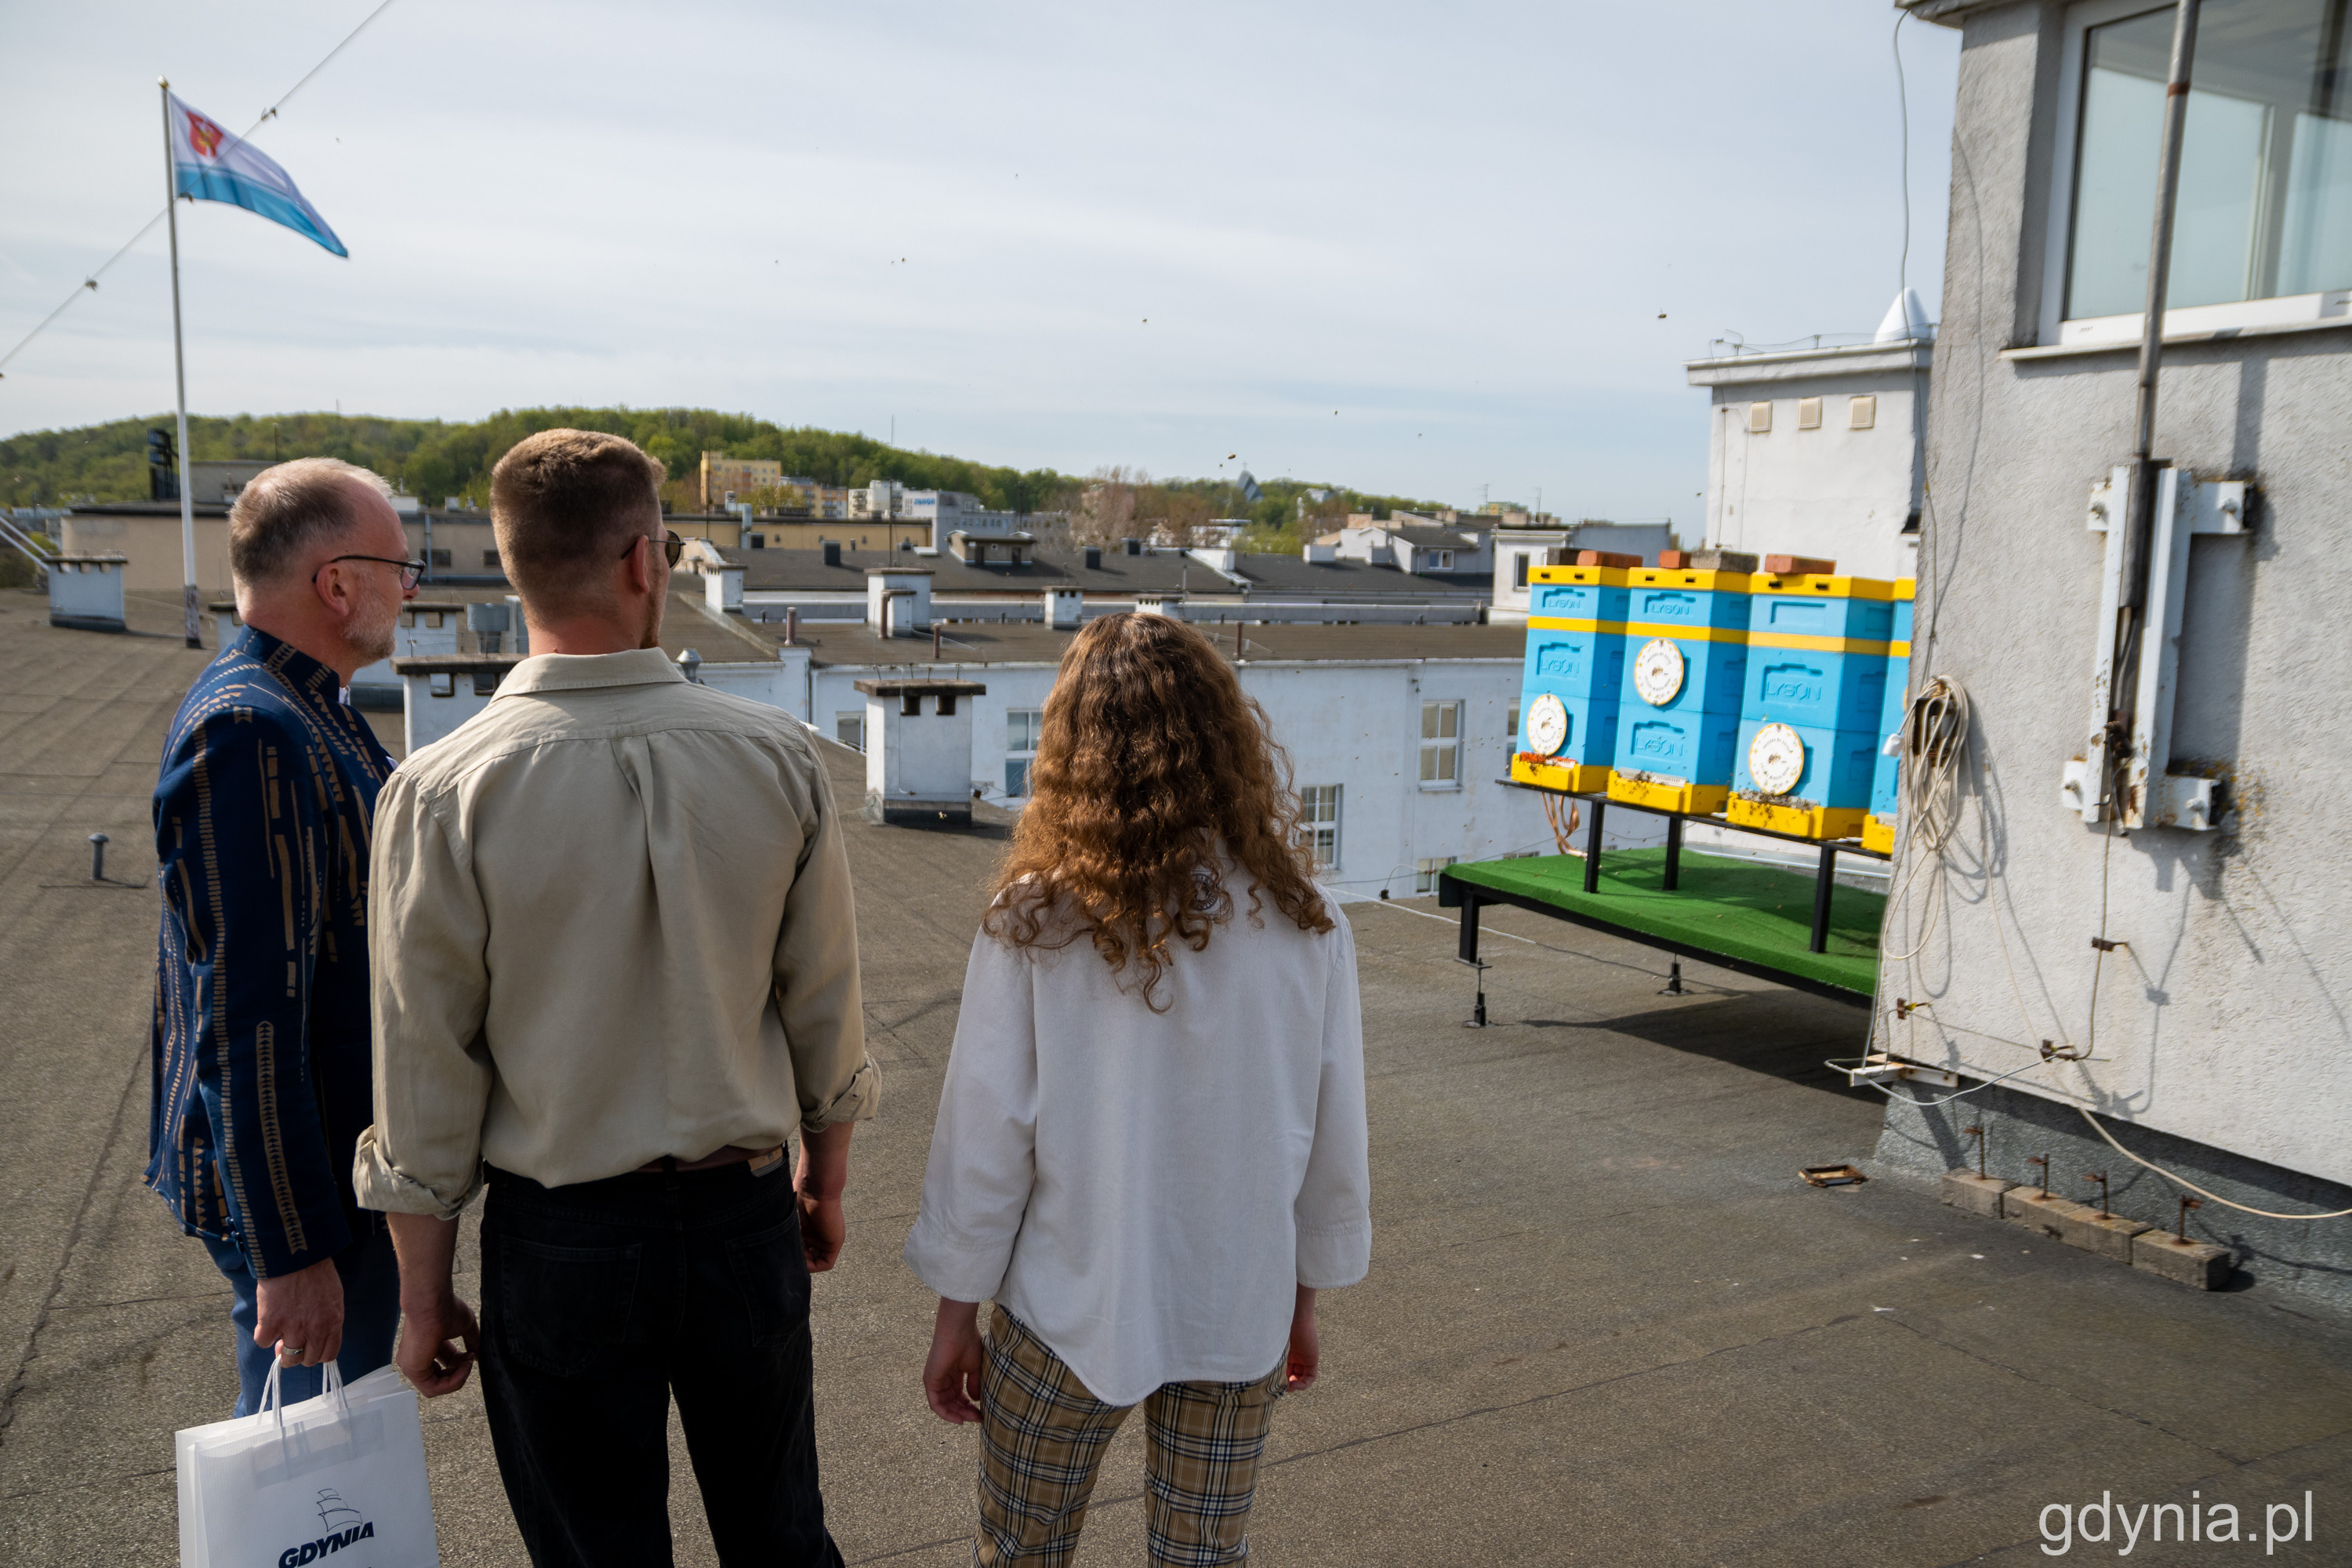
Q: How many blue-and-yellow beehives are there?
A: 4